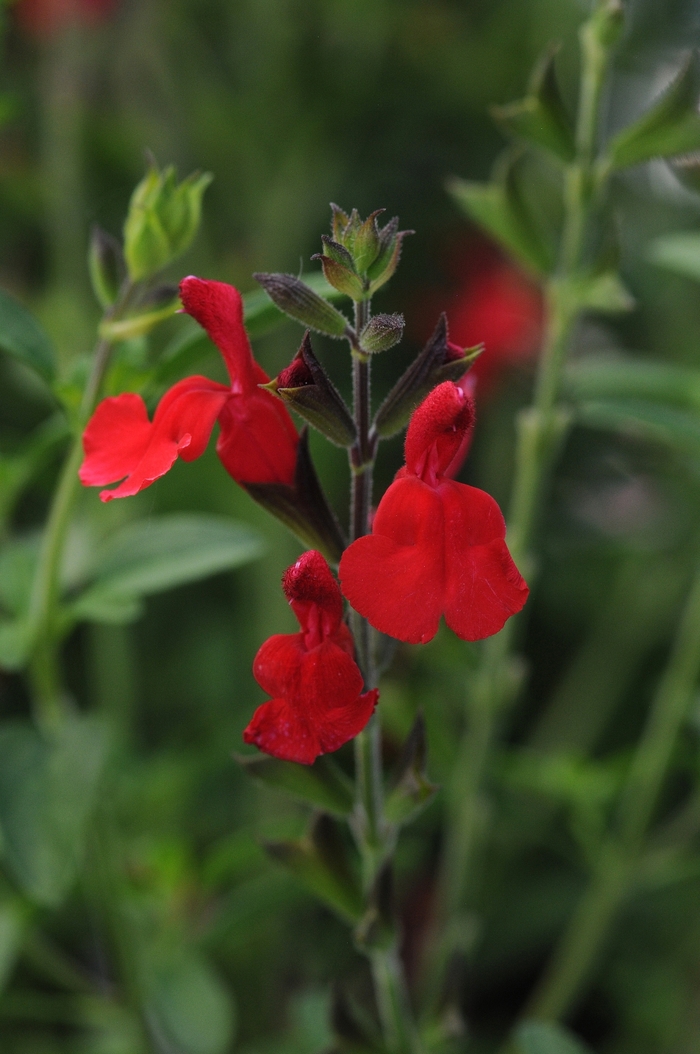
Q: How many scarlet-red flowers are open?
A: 3